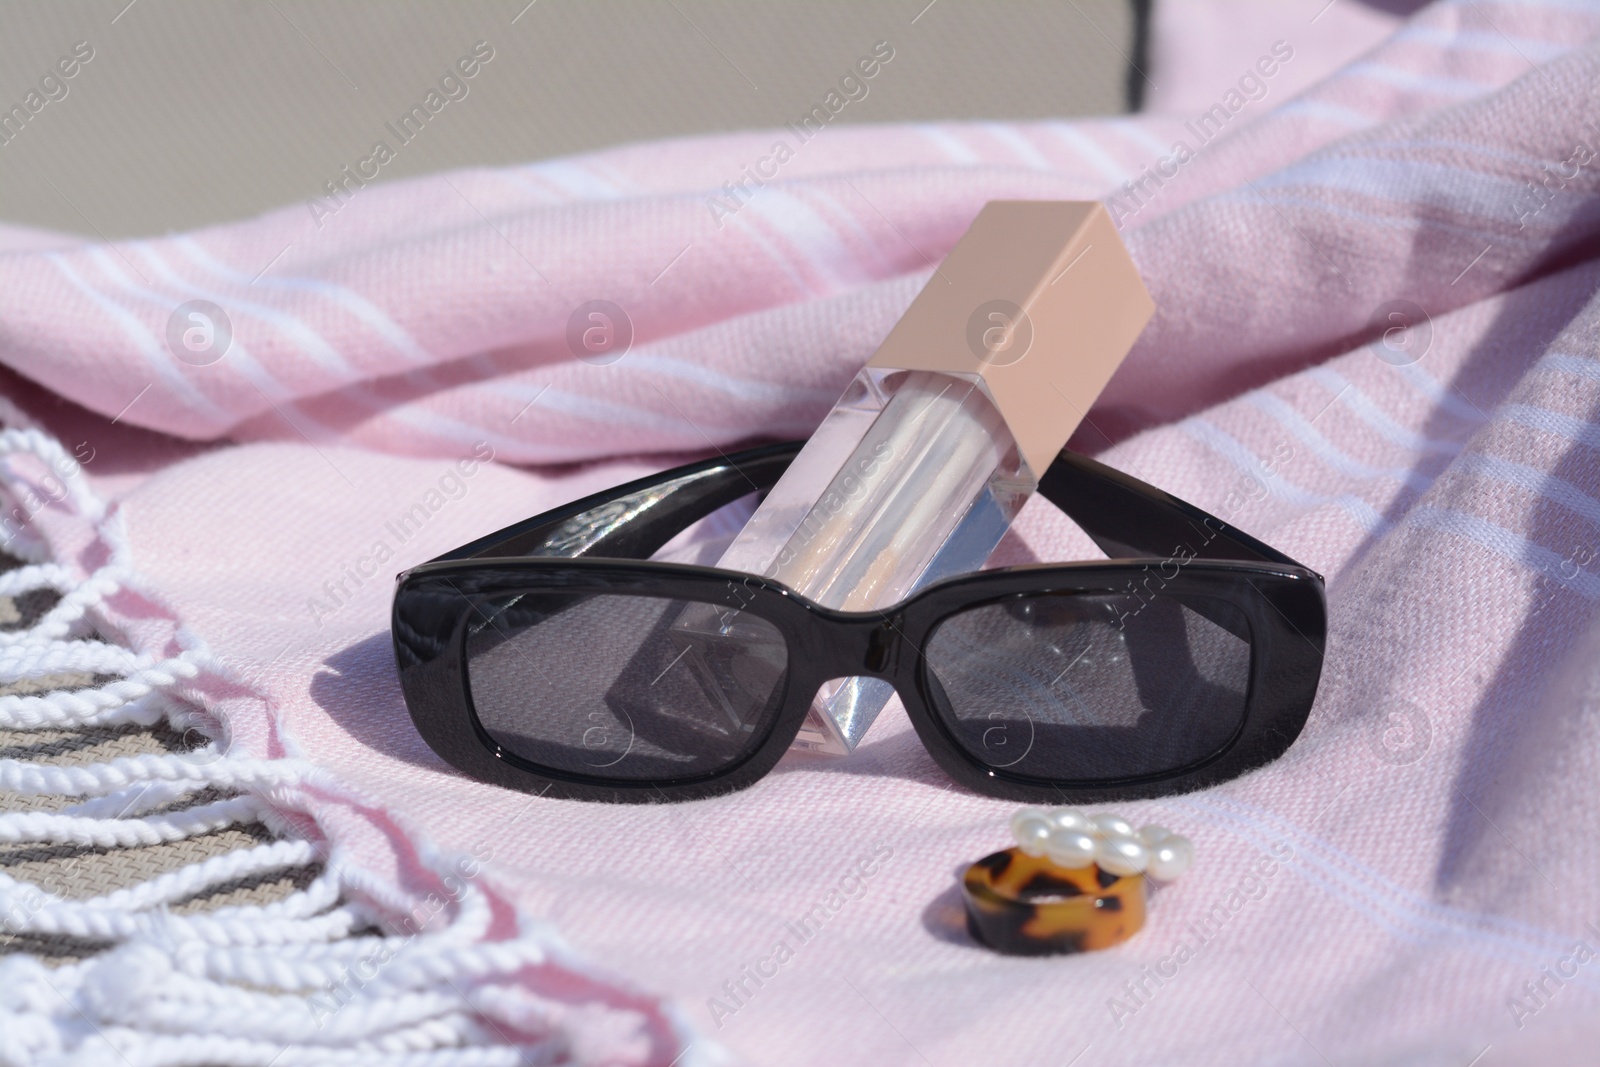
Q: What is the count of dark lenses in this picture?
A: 2